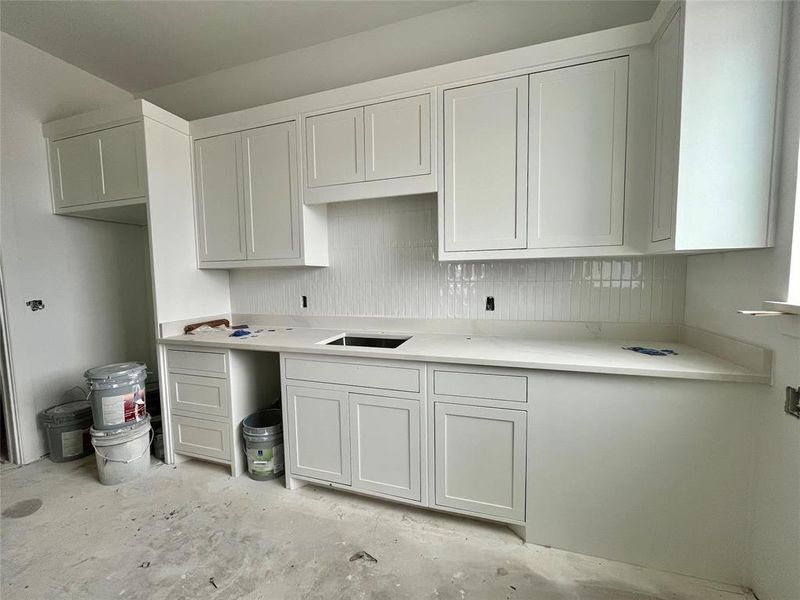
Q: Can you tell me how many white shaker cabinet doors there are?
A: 12